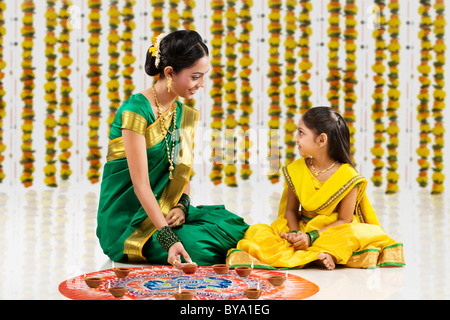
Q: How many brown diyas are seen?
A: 9